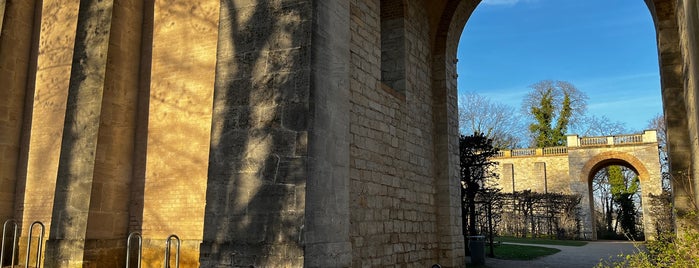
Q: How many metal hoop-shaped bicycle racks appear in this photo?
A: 4